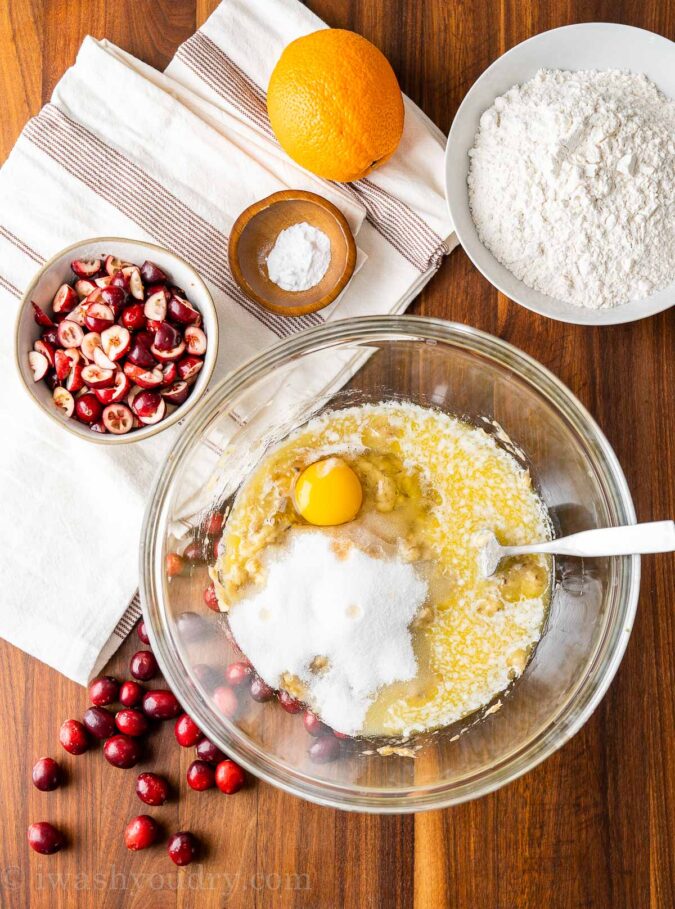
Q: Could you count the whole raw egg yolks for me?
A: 1